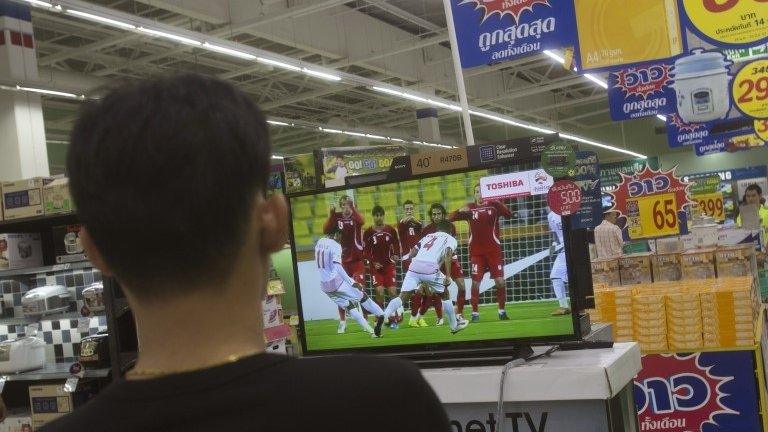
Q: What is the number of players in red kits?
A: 5